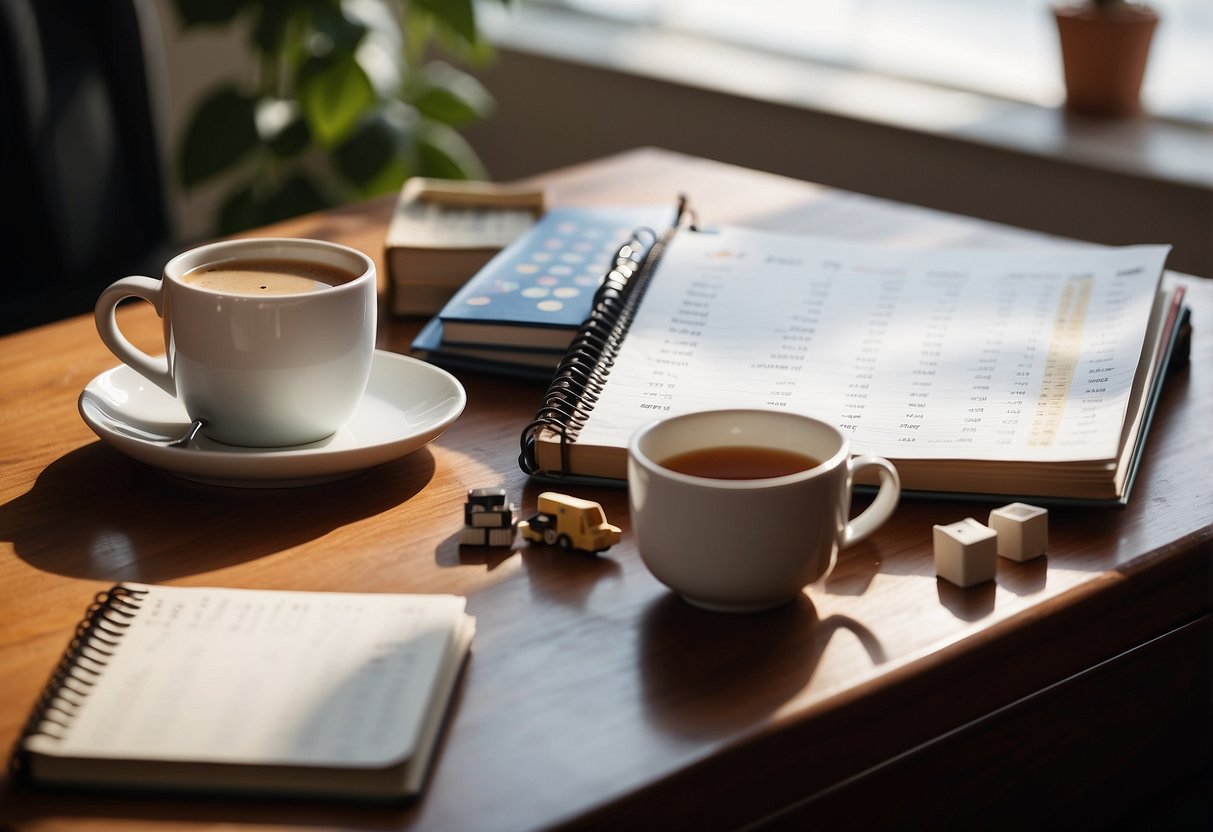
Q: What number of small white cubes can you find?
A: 2